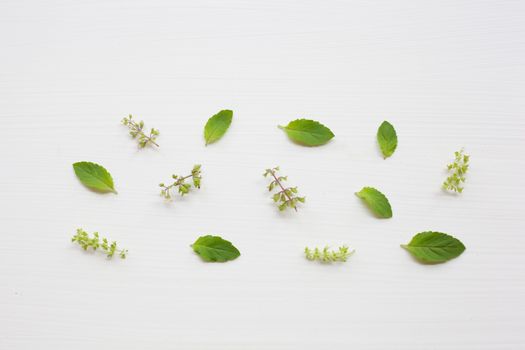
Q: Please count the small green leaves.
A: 7